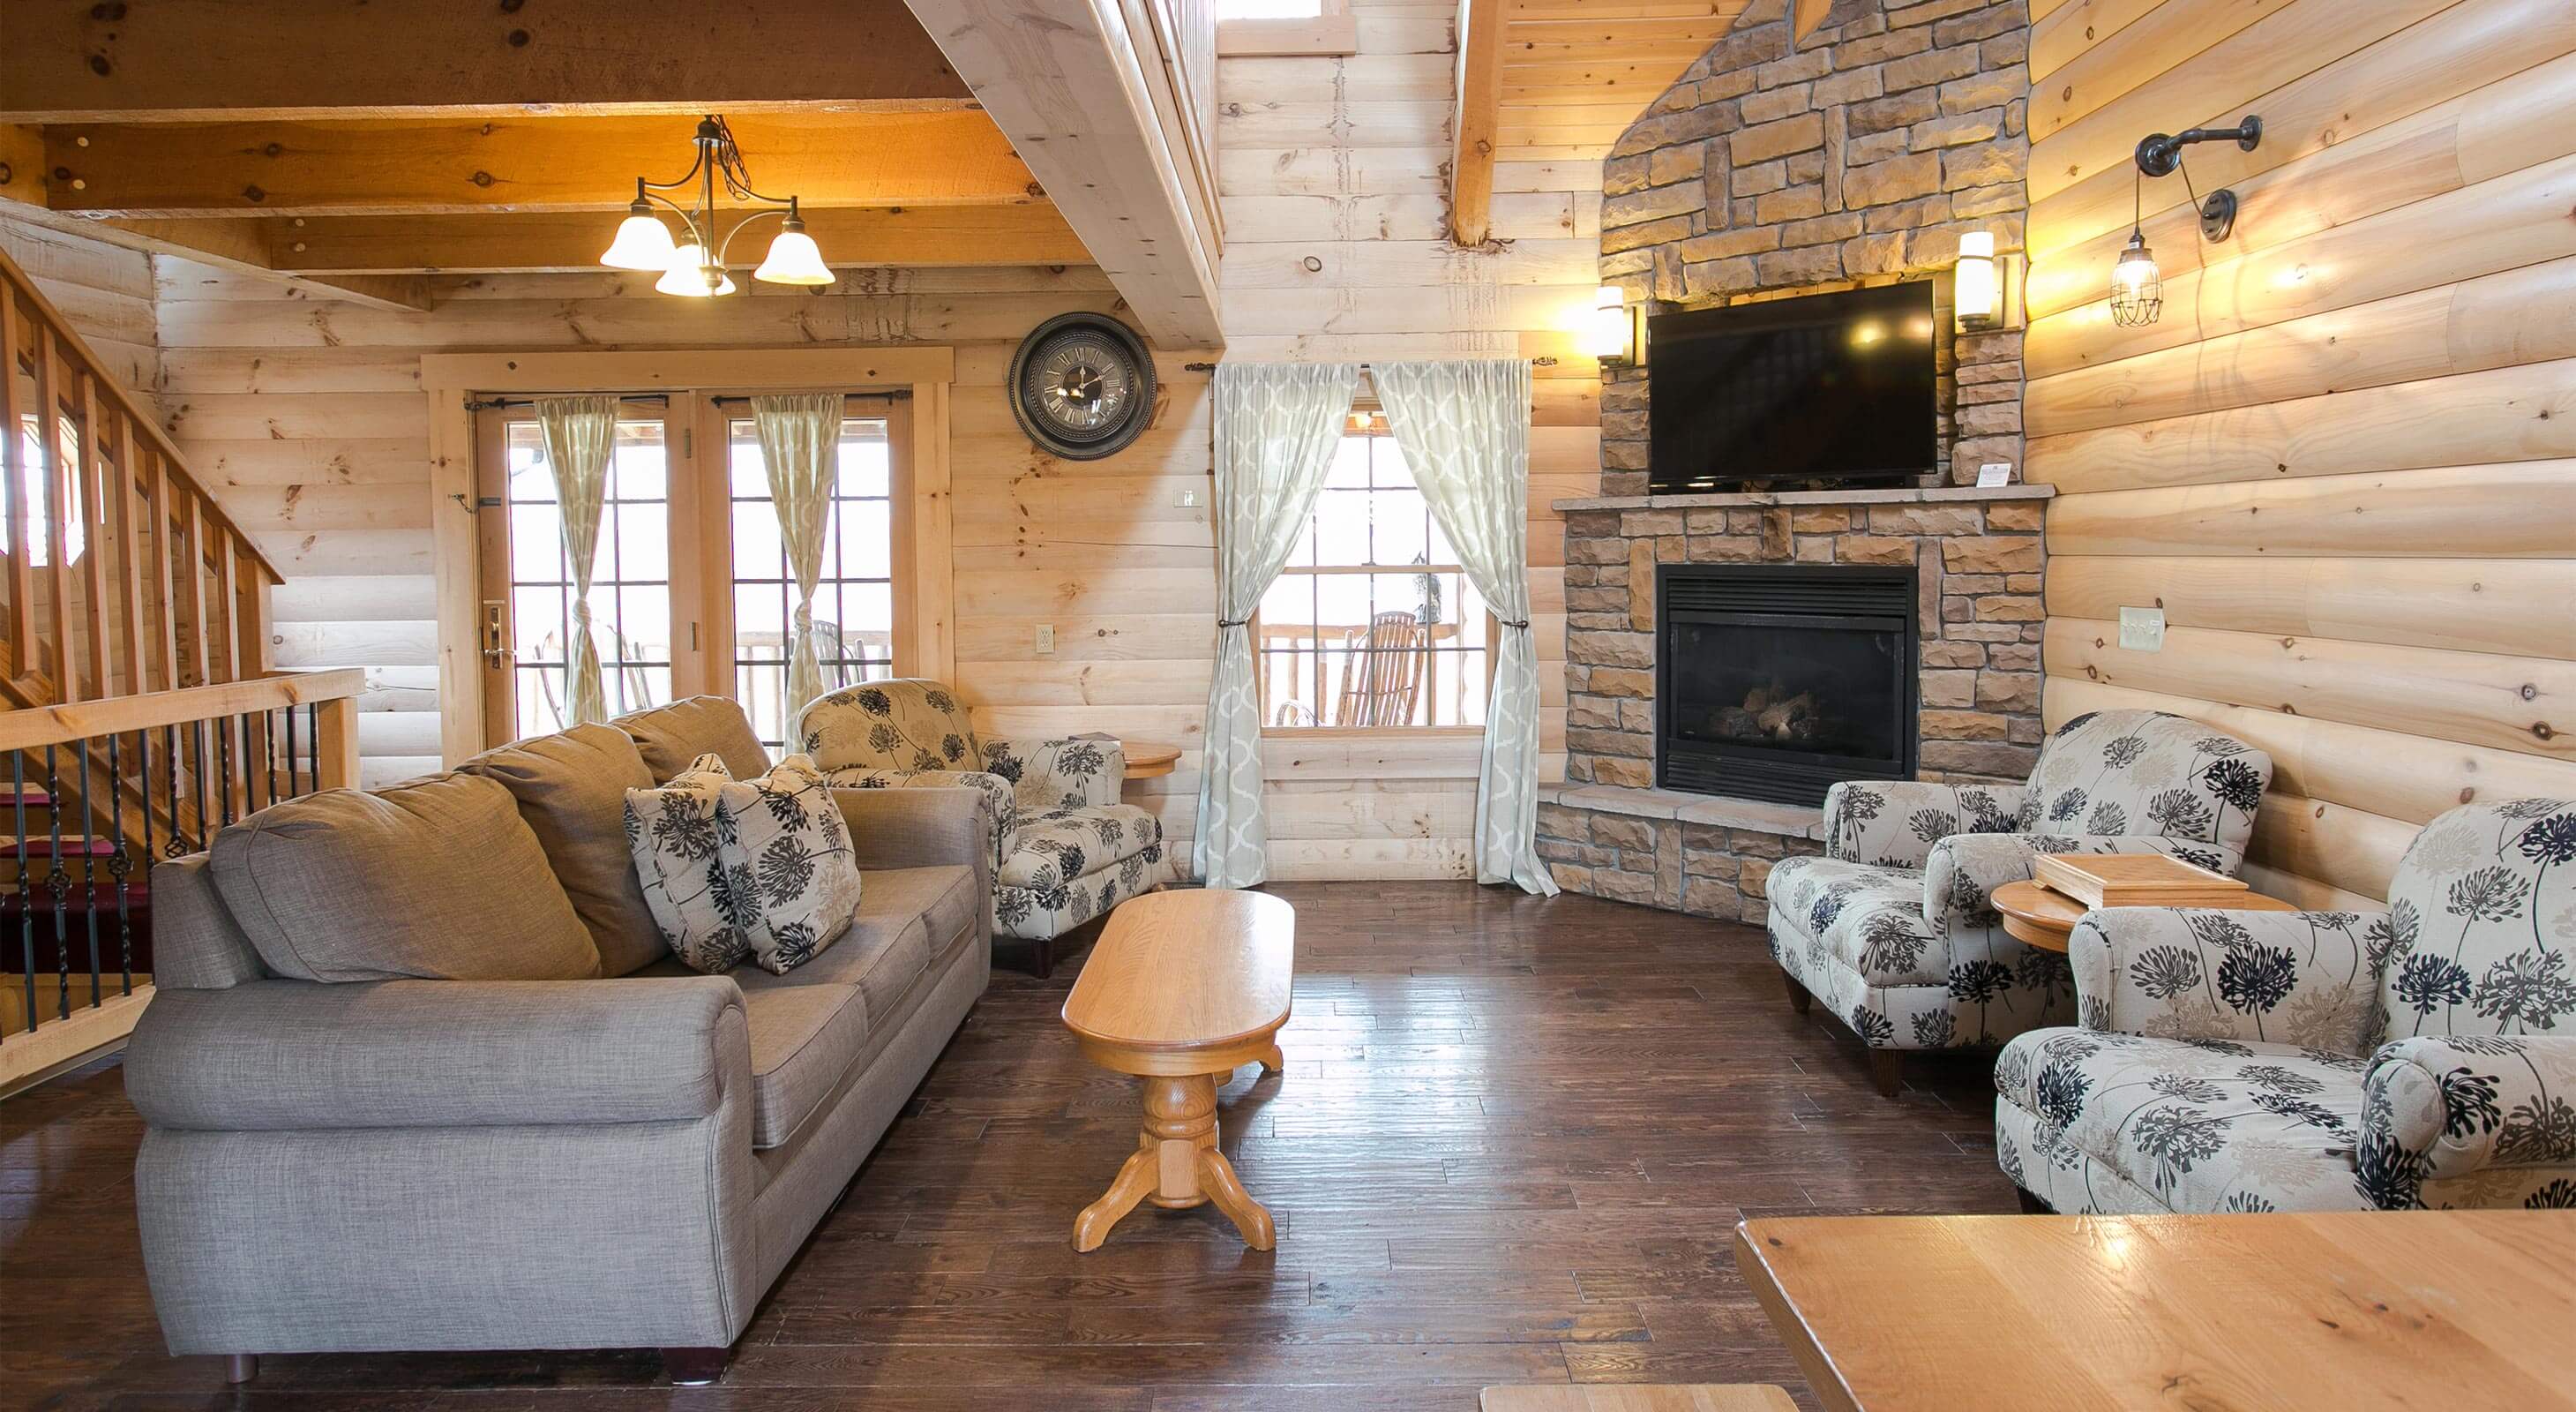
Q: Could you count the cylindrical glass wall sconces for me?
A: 2